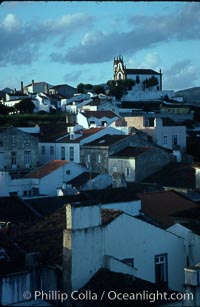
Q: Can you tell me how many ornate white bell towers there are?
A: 1